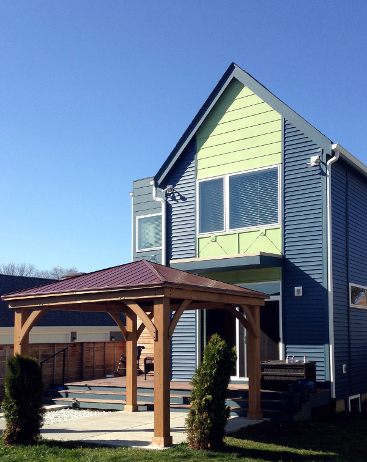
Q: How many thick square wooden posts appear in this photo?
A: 4